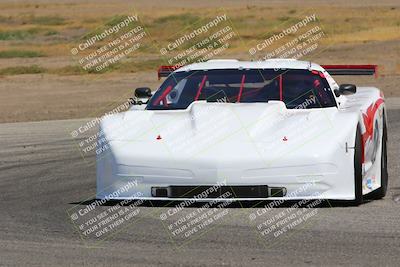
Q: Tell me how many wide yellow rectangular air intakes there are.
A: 0